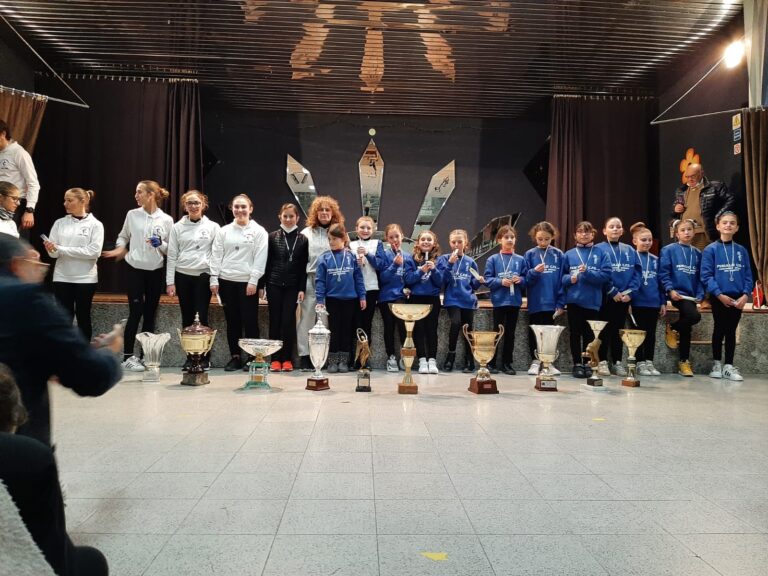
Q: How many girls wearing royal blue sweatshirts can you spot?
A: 11